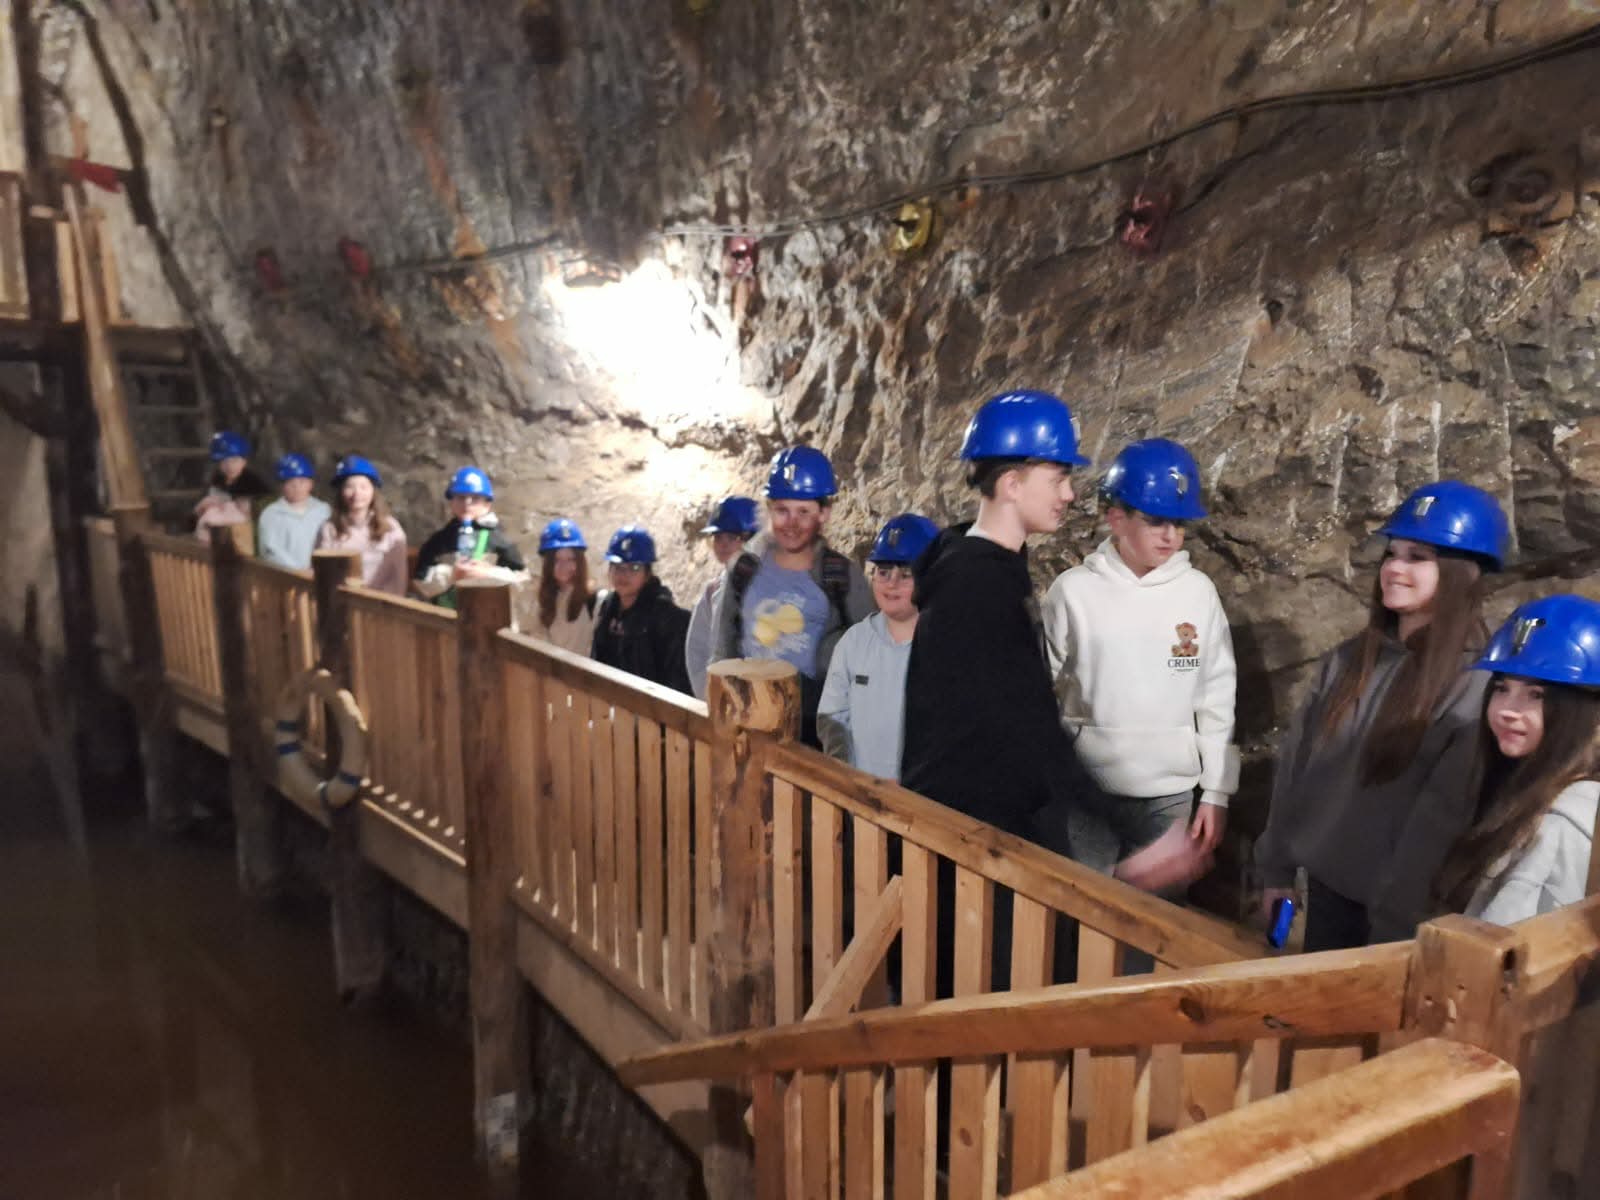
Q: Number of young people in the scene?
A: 13